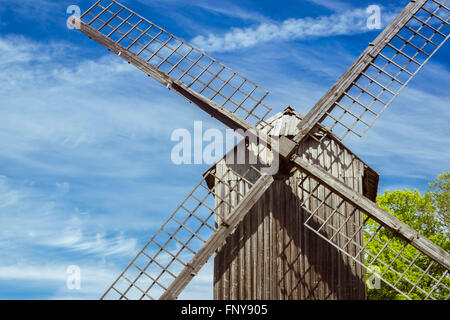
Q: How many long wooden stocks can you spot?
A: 4